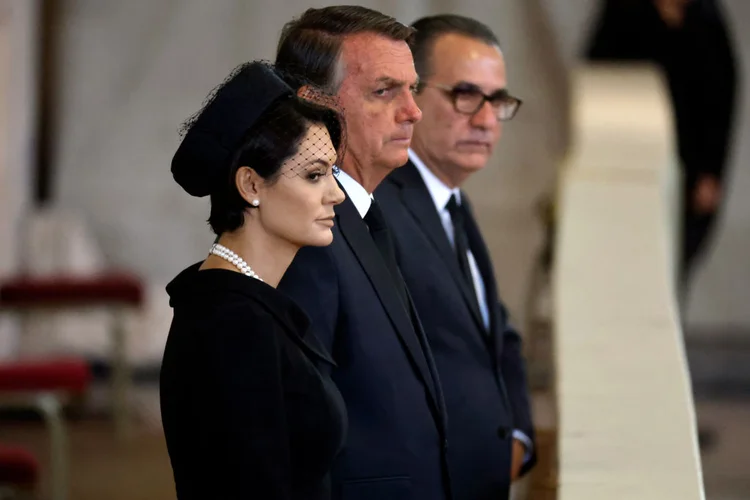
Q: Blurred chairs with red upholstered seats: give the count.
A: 3